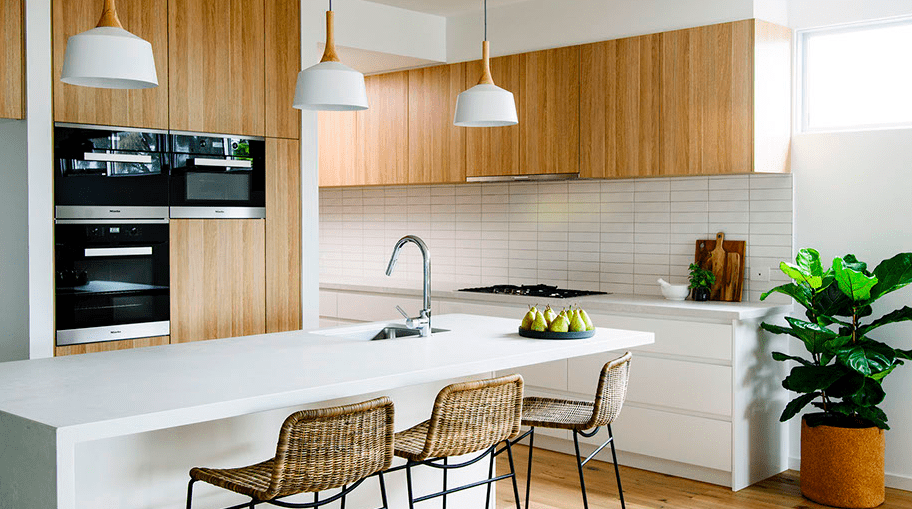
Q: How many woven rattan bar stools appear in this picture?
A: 3